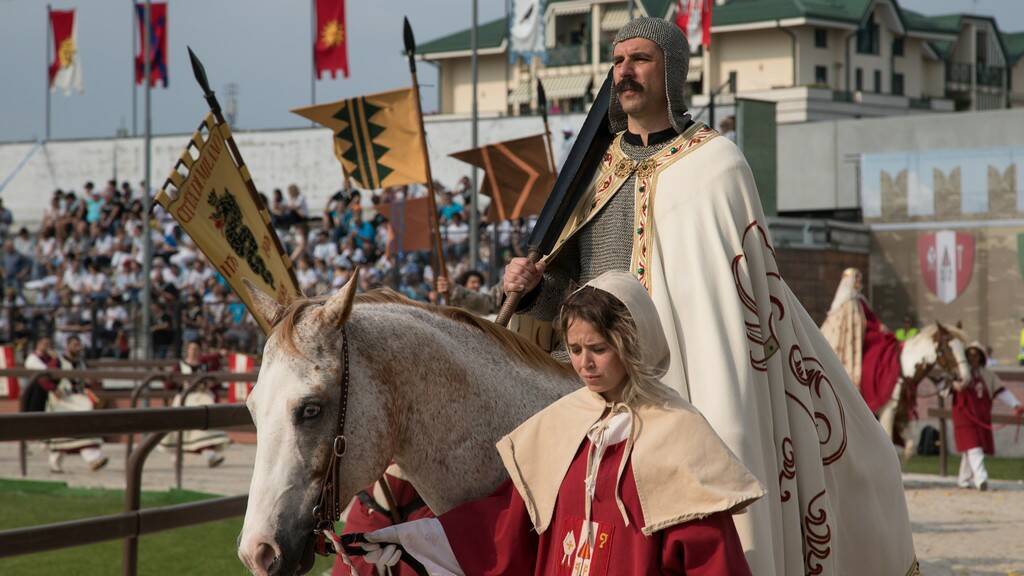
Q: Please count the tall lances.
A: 3